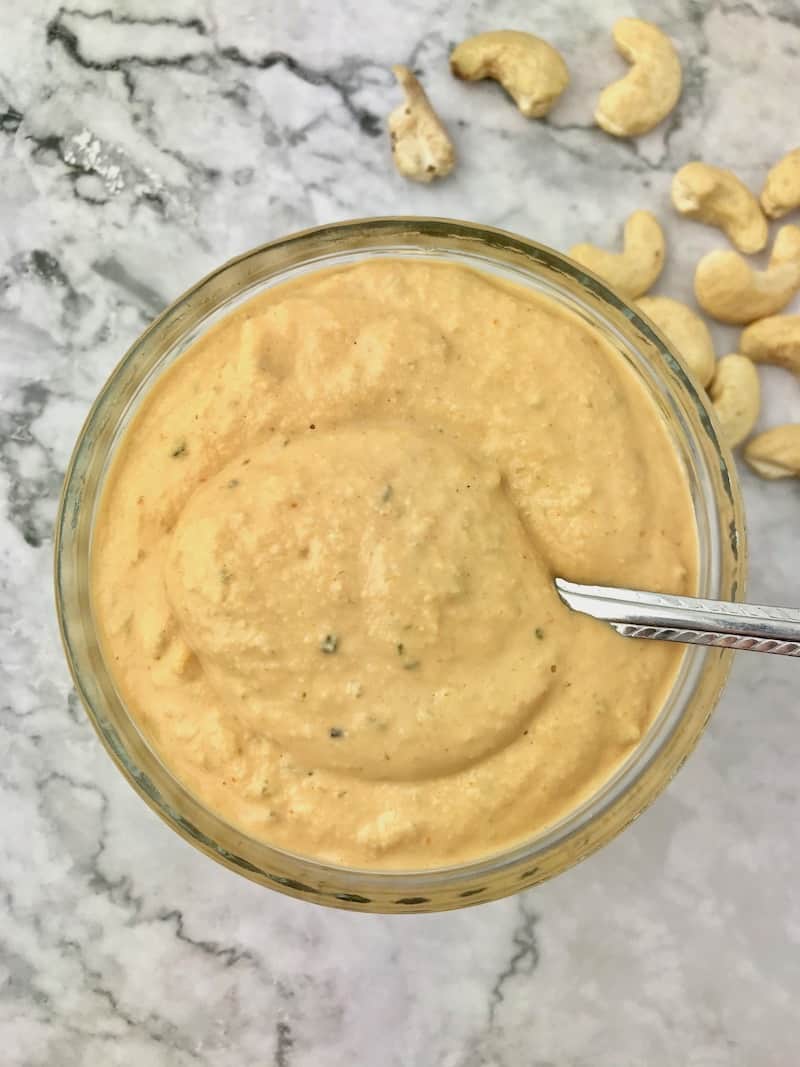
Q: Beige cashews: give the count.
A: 11